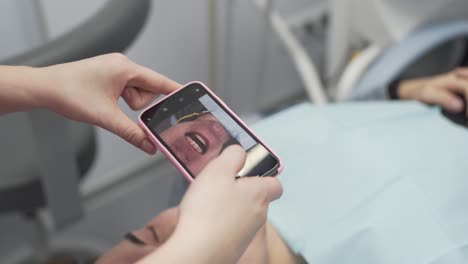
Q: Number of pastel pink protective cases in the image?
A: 1